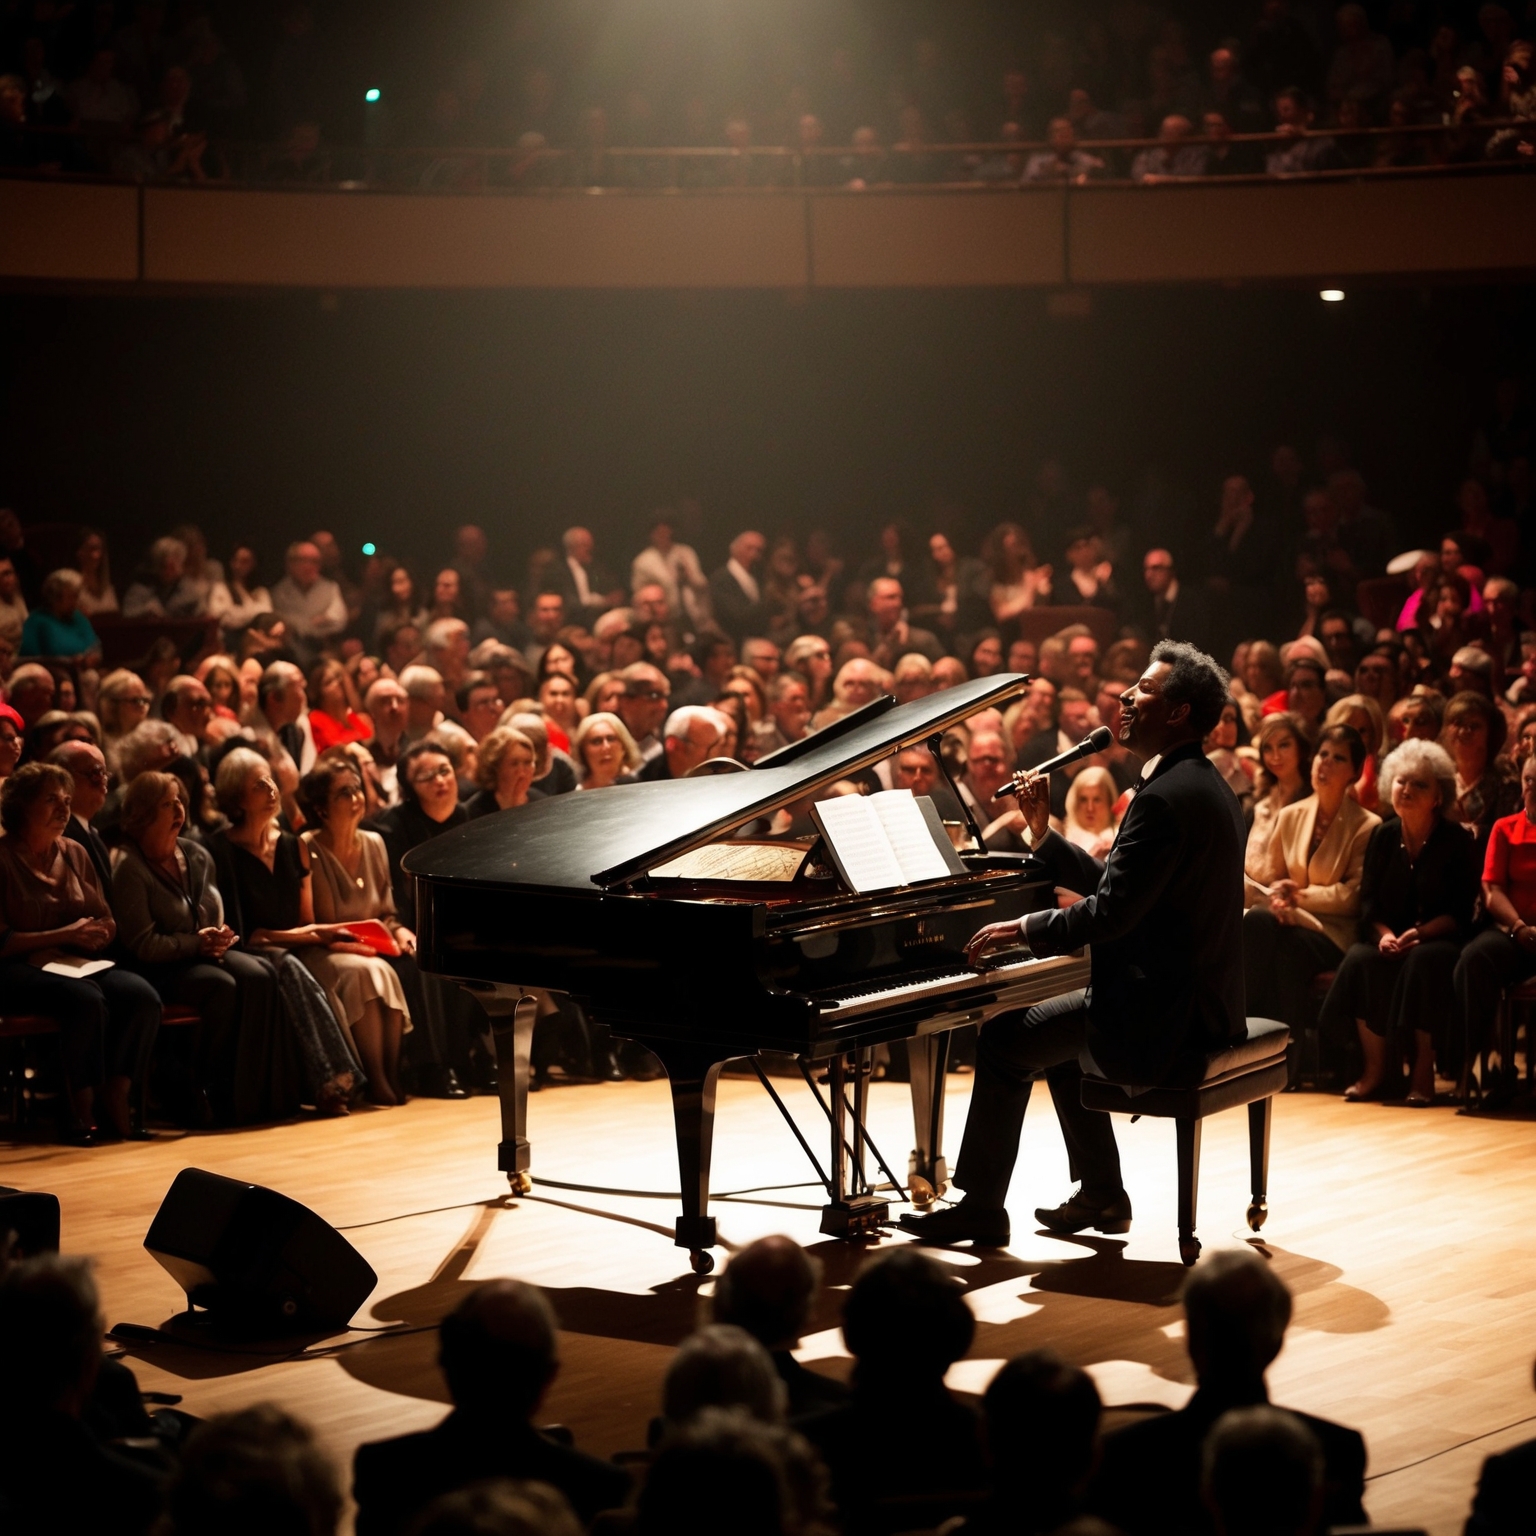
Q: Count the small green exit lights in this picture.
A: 2